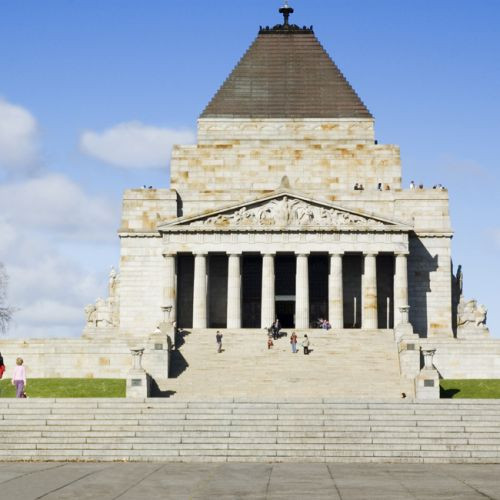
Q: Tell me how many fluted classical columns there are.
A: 8